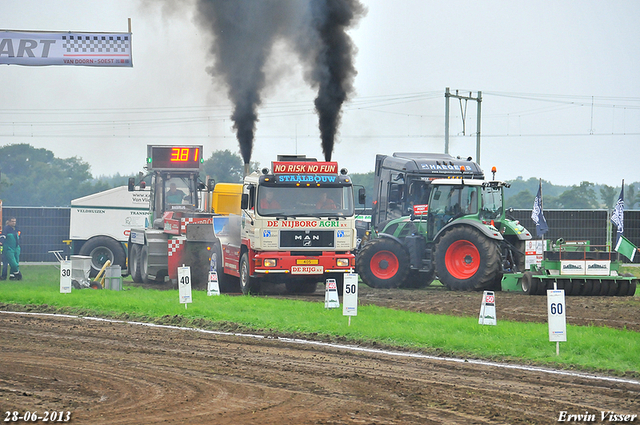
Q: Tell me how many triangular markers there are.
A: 3